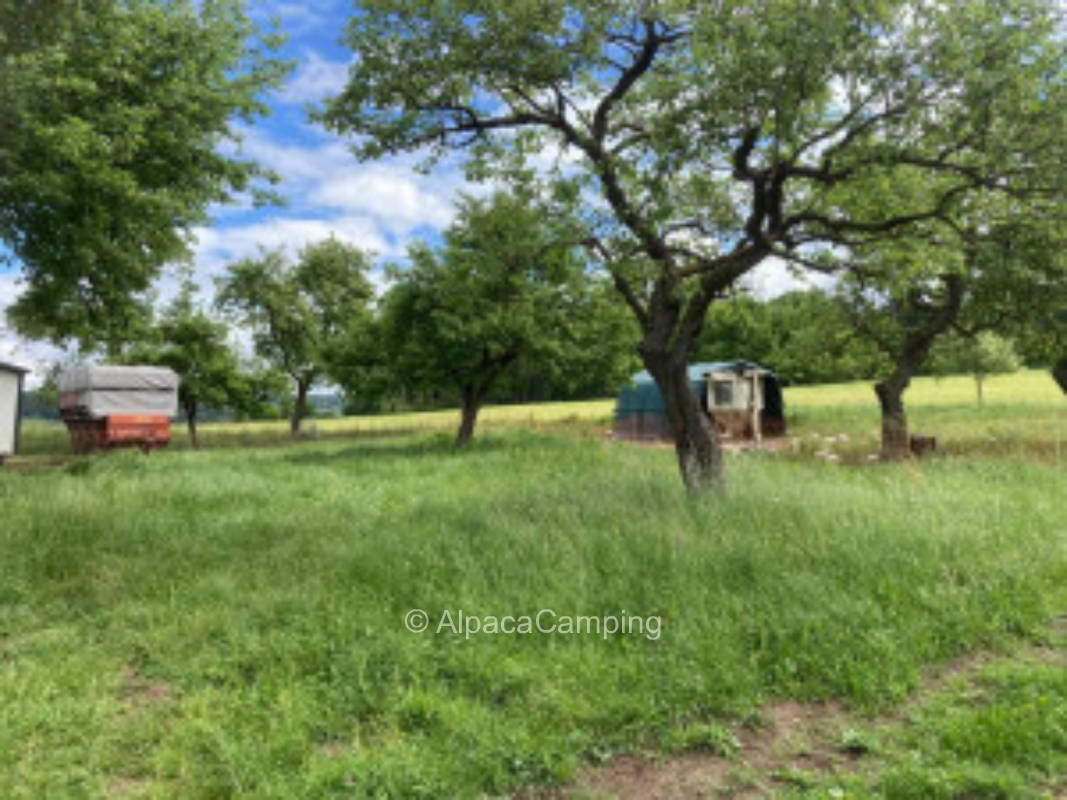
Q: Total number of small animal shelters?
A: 1